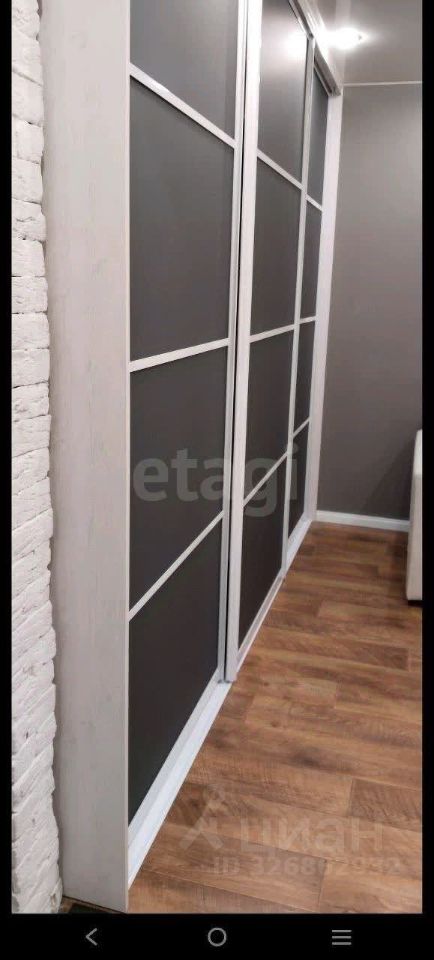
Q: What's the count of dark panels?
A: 12